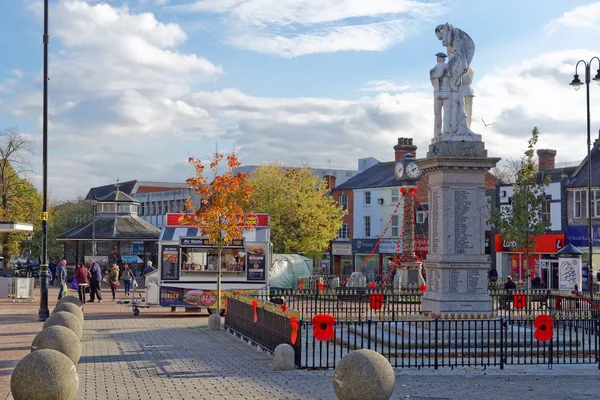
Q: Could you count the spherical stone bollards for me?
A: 6